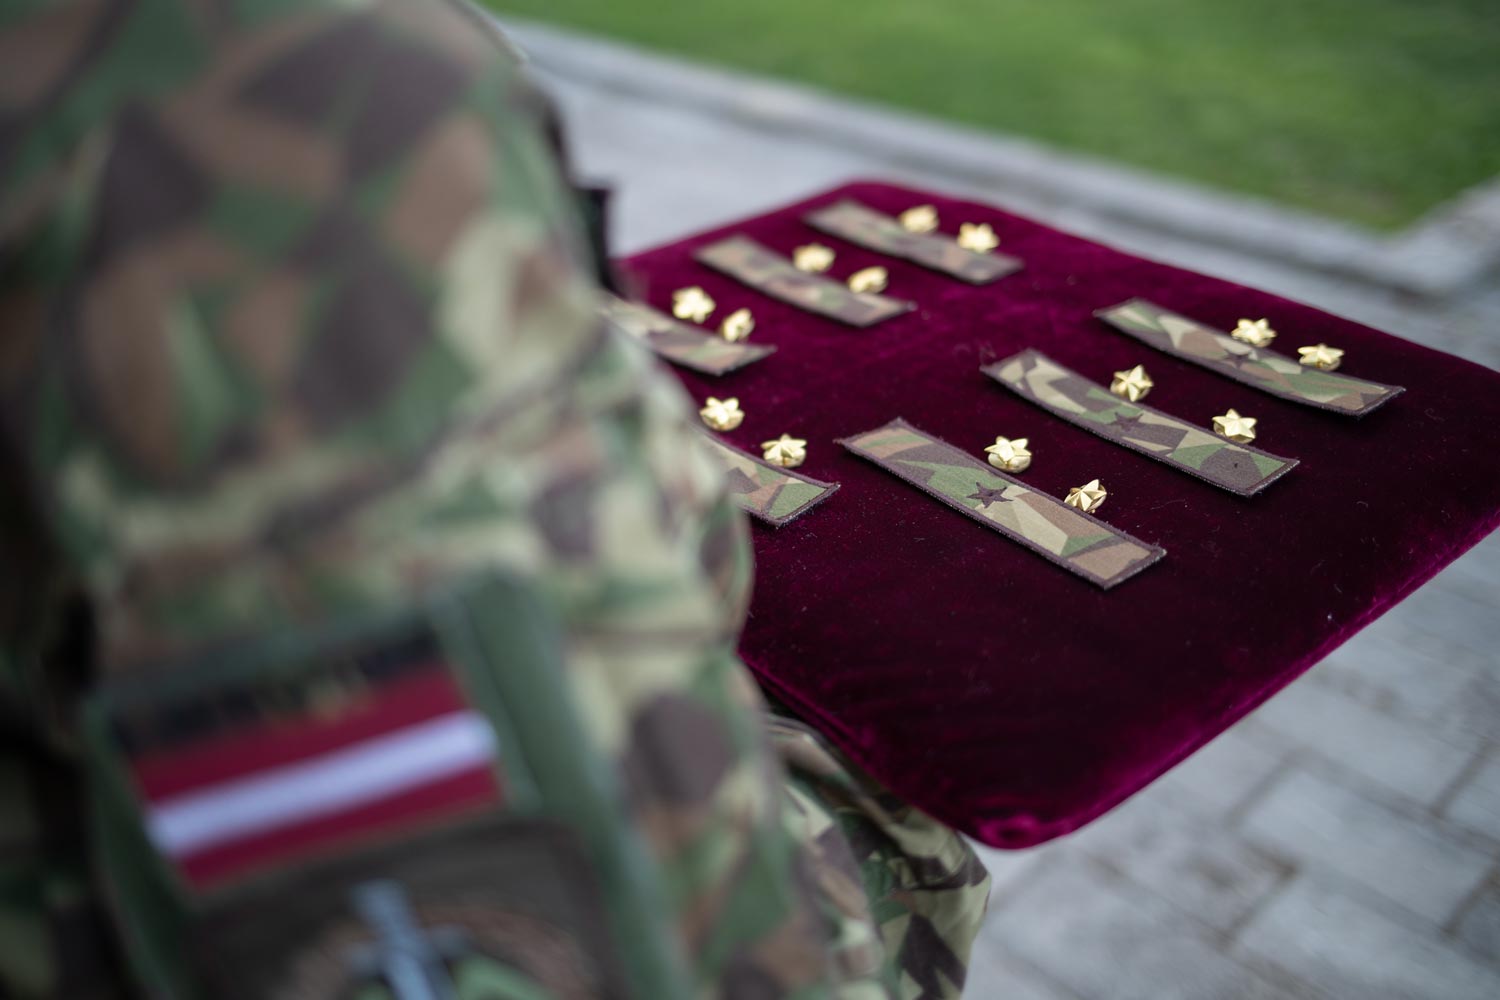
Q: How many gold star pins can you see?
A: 14